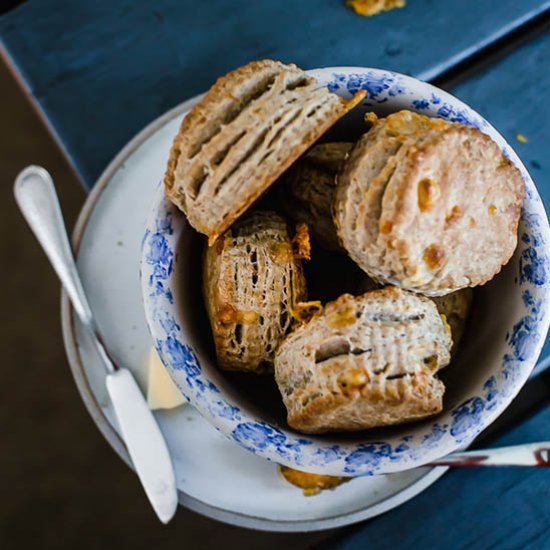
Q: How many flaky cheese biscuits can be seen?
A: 6